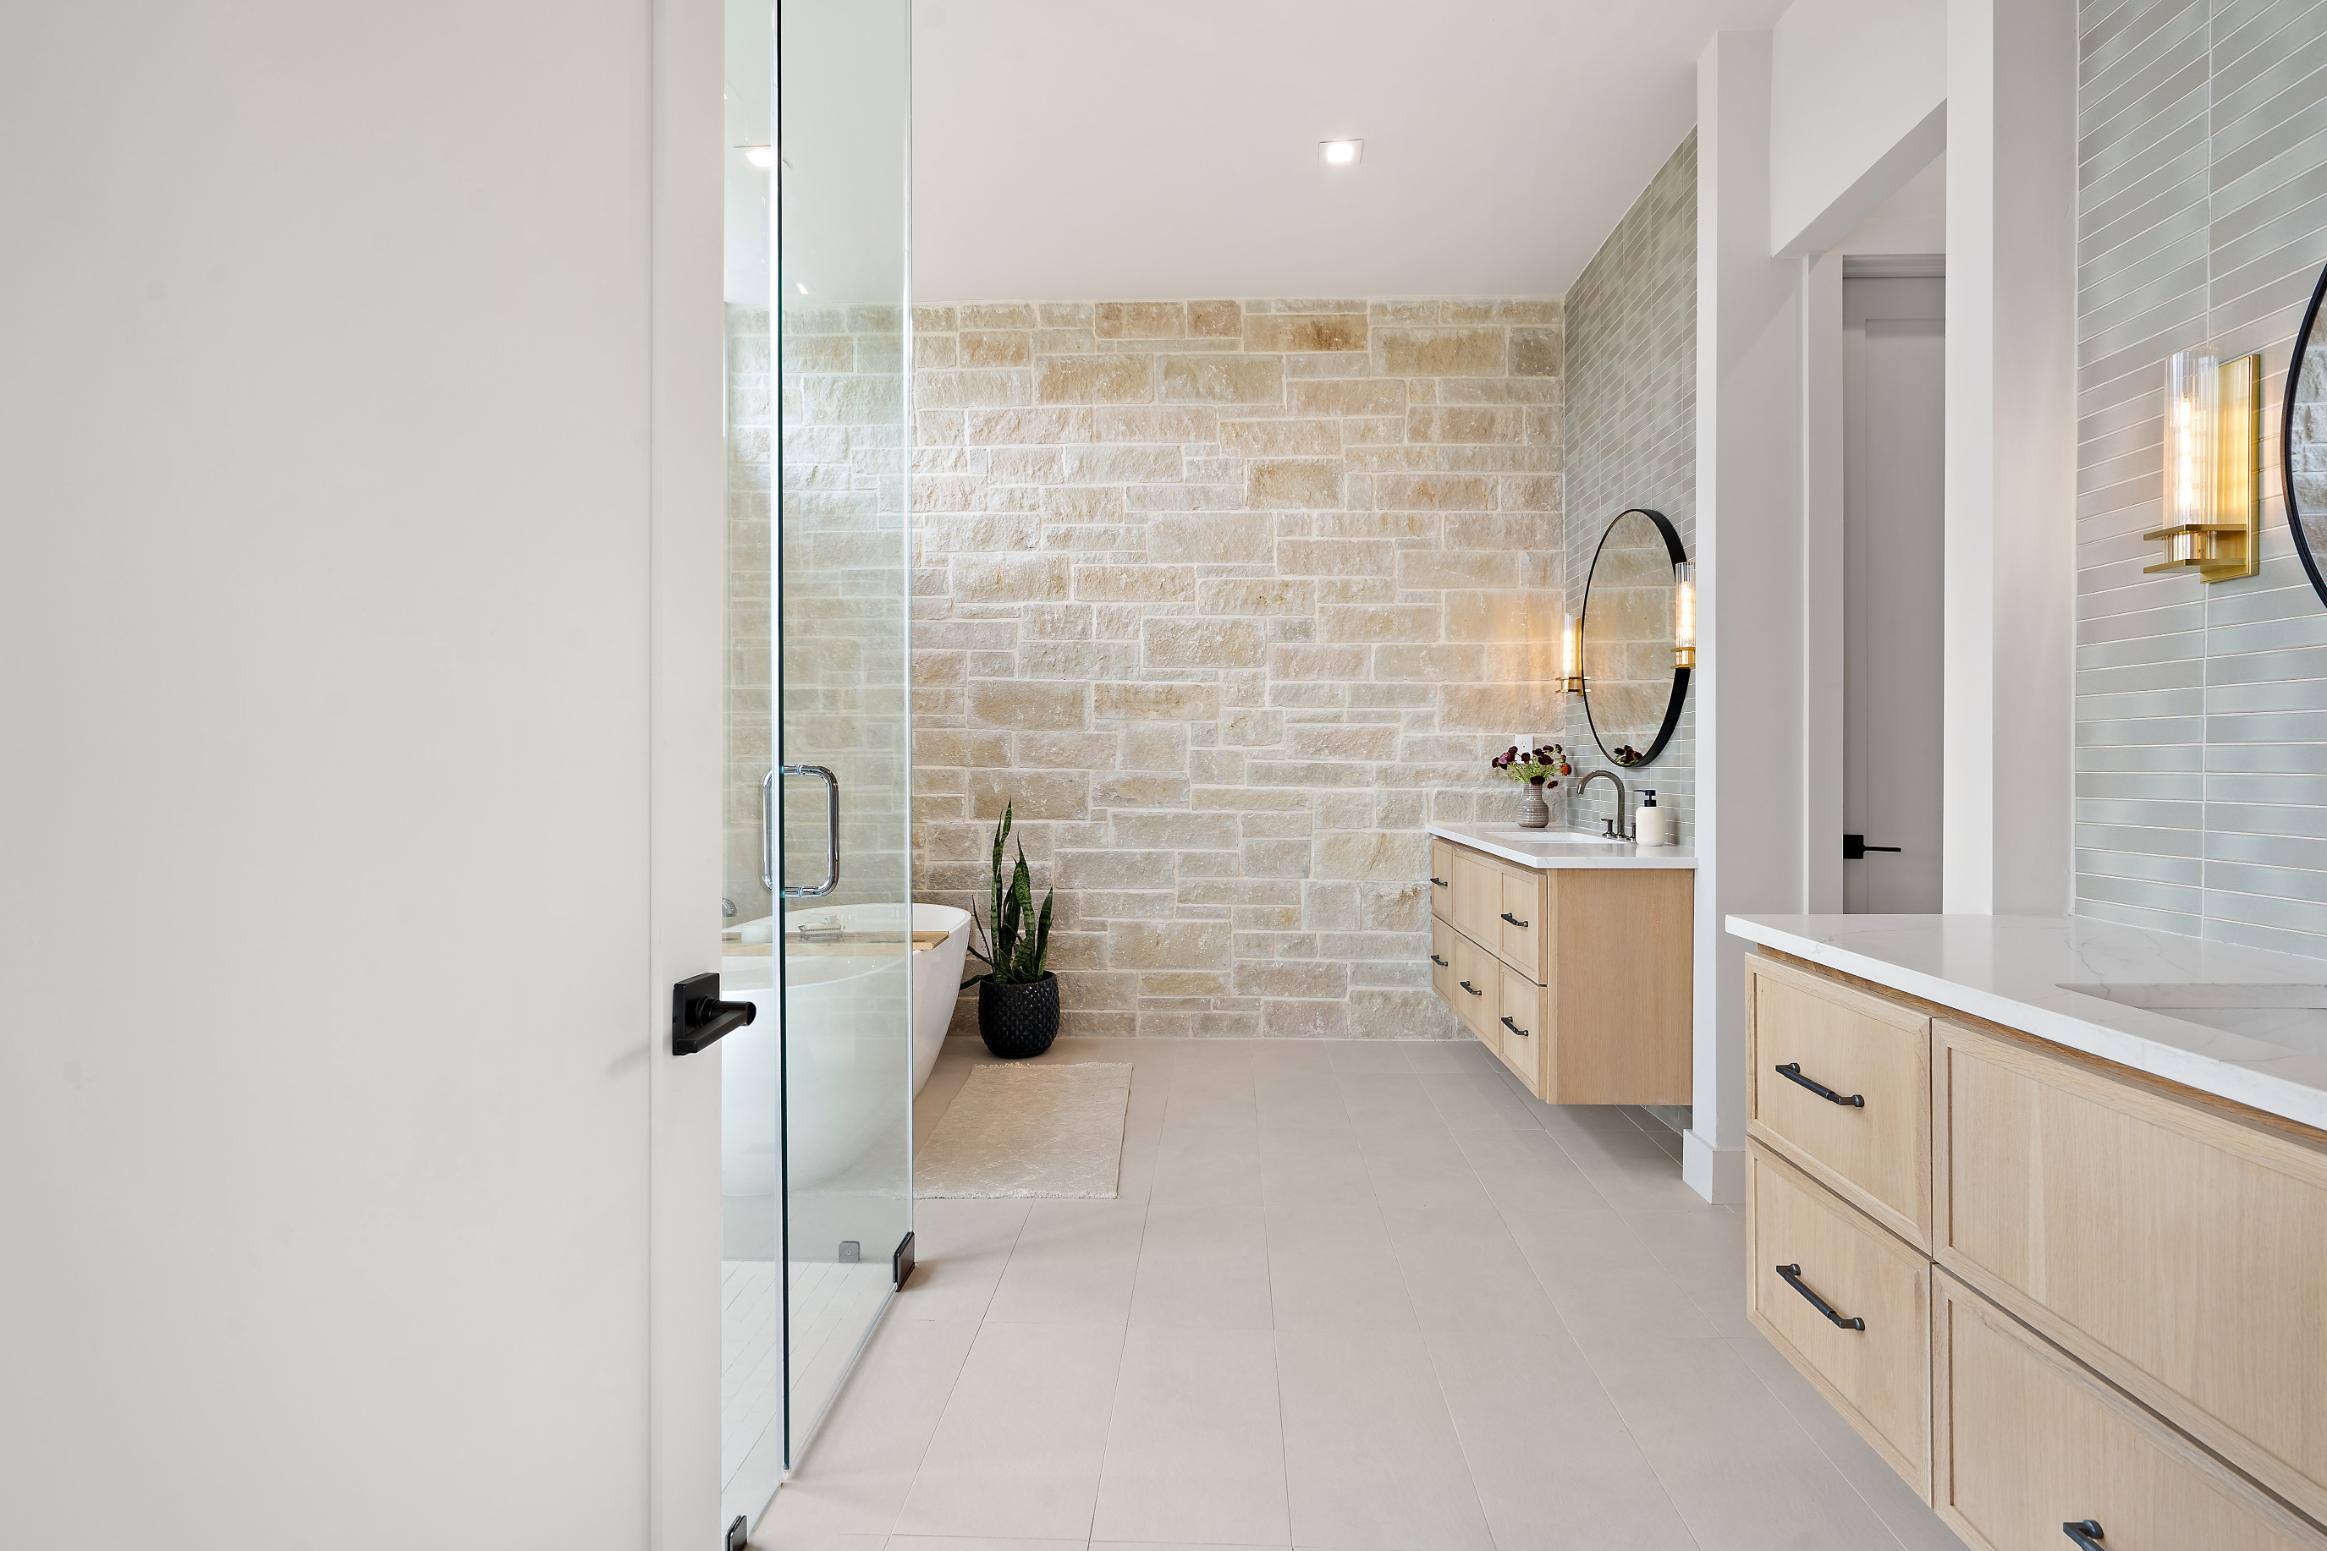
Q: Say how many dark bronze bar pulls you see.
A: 8